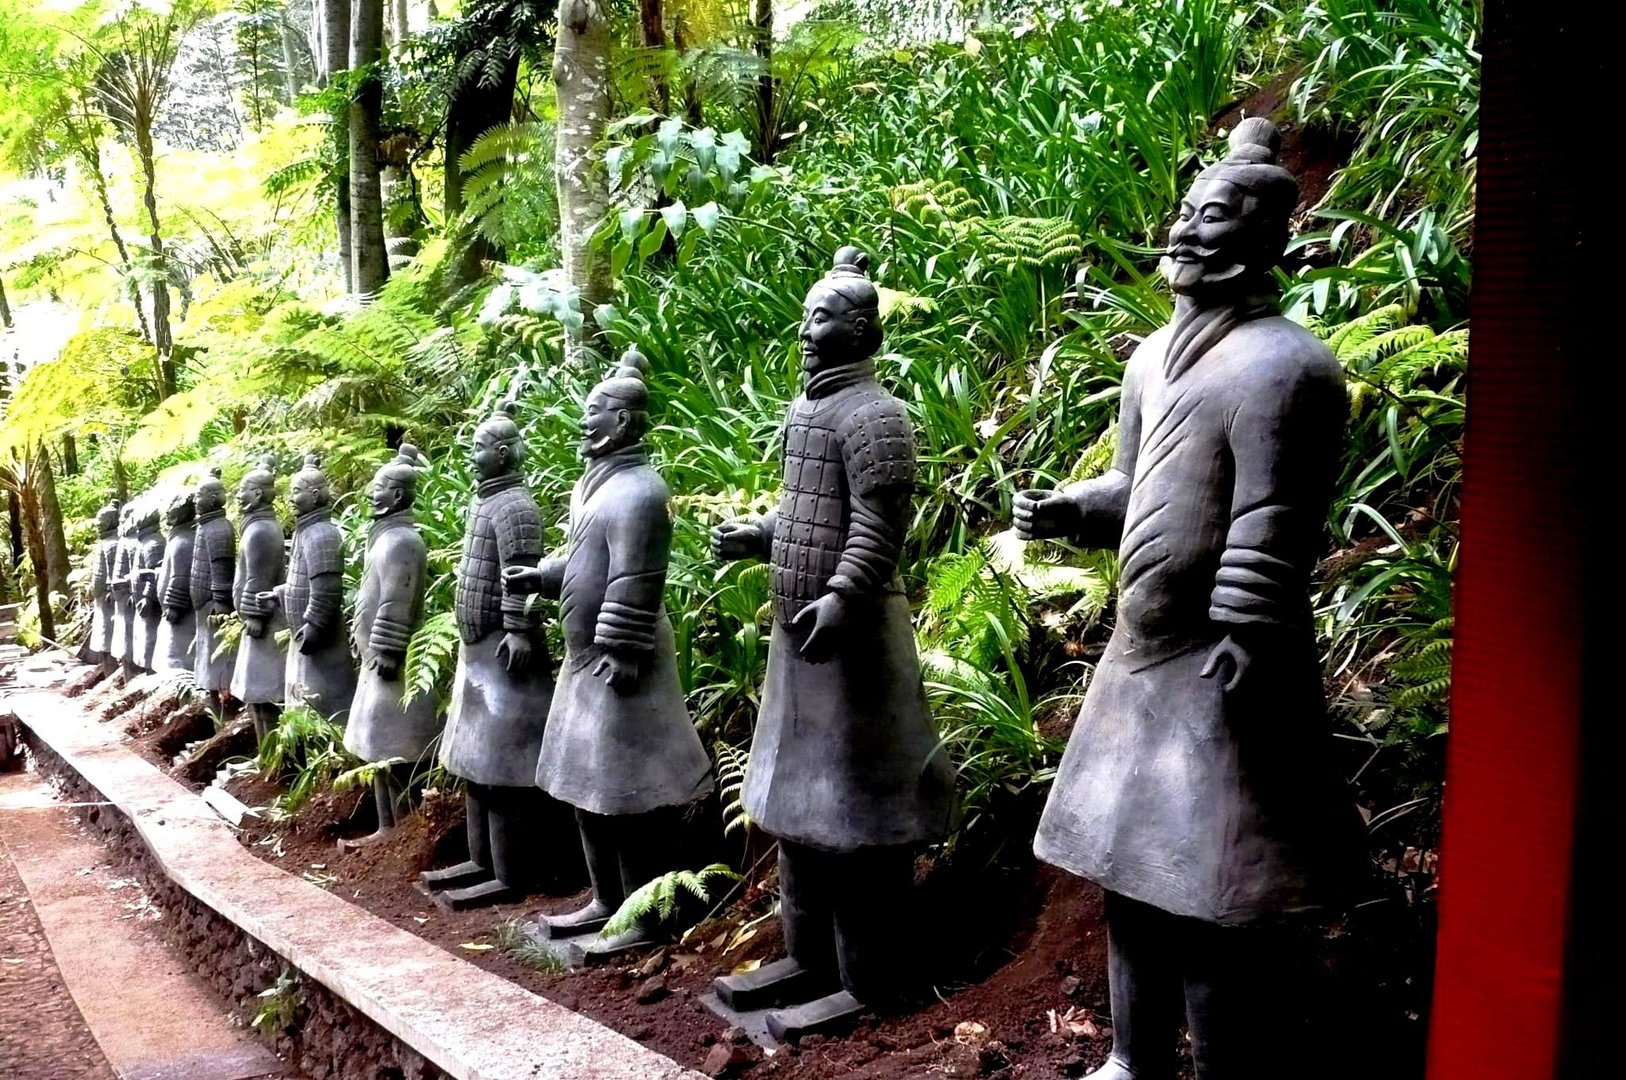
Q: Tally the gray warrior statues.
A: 12